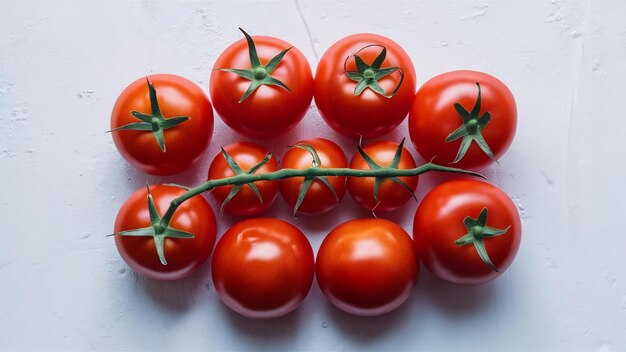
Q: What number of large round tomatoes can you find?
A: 8